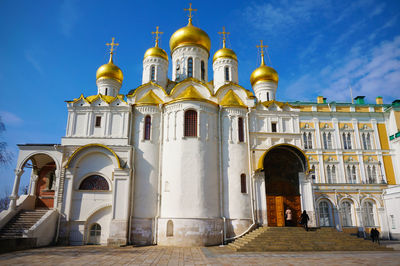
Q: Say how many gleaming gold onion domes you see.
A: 5